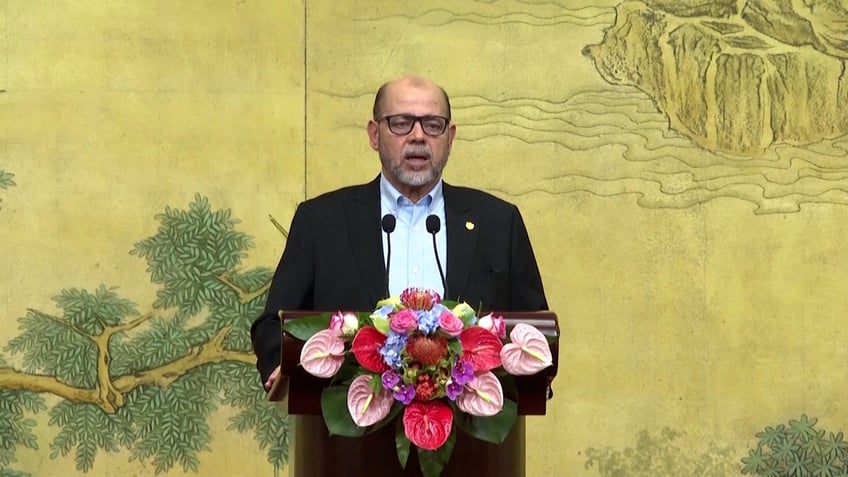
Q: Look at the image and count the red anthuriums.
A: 3